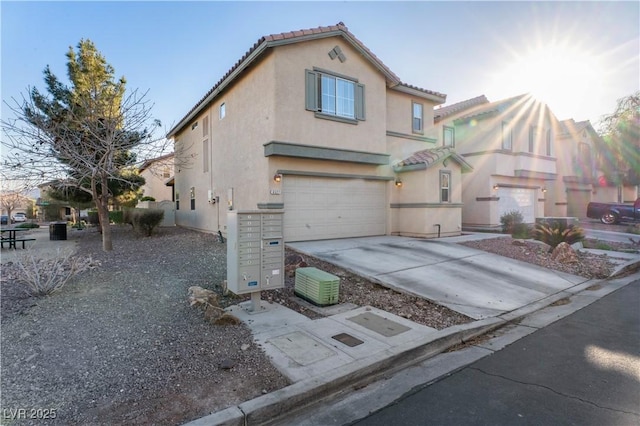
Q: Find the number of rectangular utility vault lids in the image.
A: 3